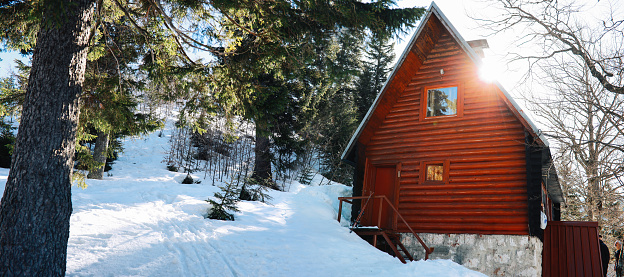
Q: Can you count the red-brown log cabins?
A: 1